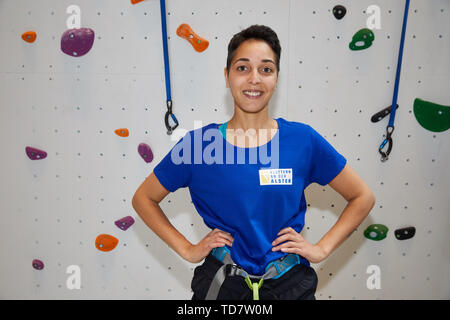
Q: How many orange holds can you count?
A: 5